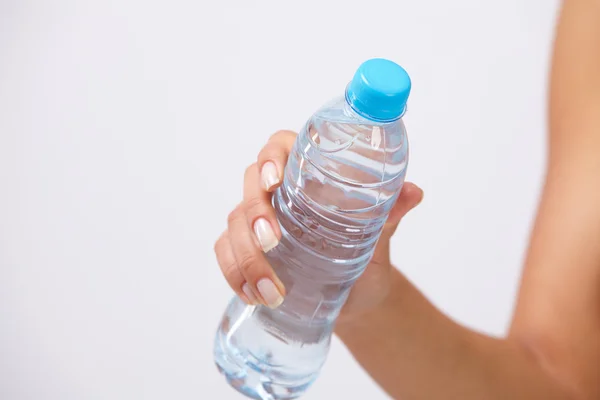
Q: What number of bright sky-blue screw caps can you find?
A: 1